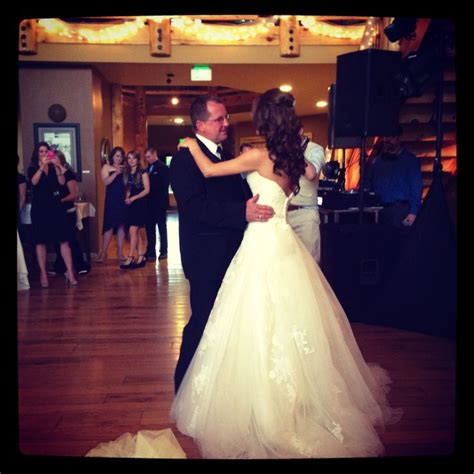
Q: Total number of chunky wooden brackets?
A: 3